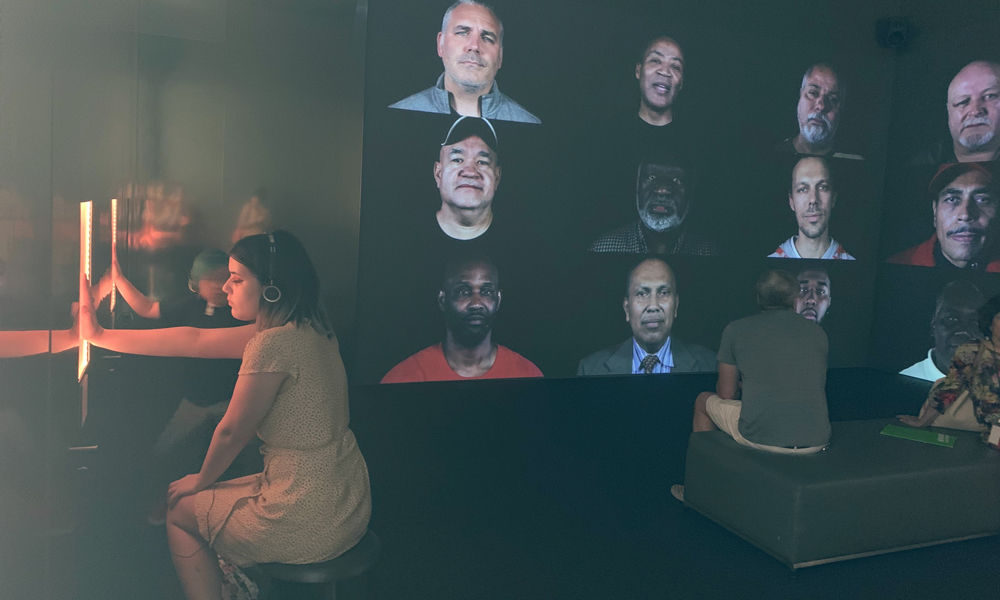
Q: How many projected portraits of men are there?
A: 12